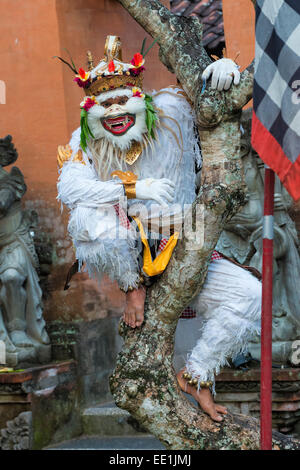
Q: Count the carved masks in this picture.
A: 1